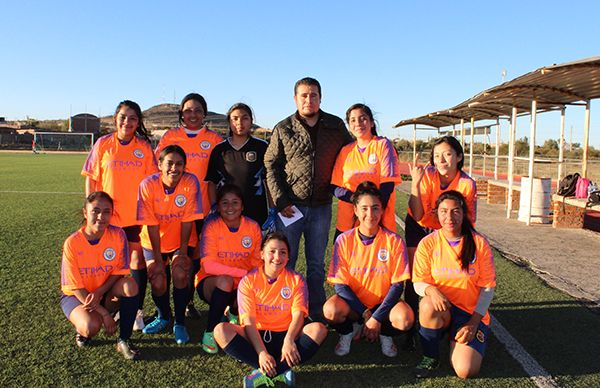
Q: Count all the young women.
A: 11